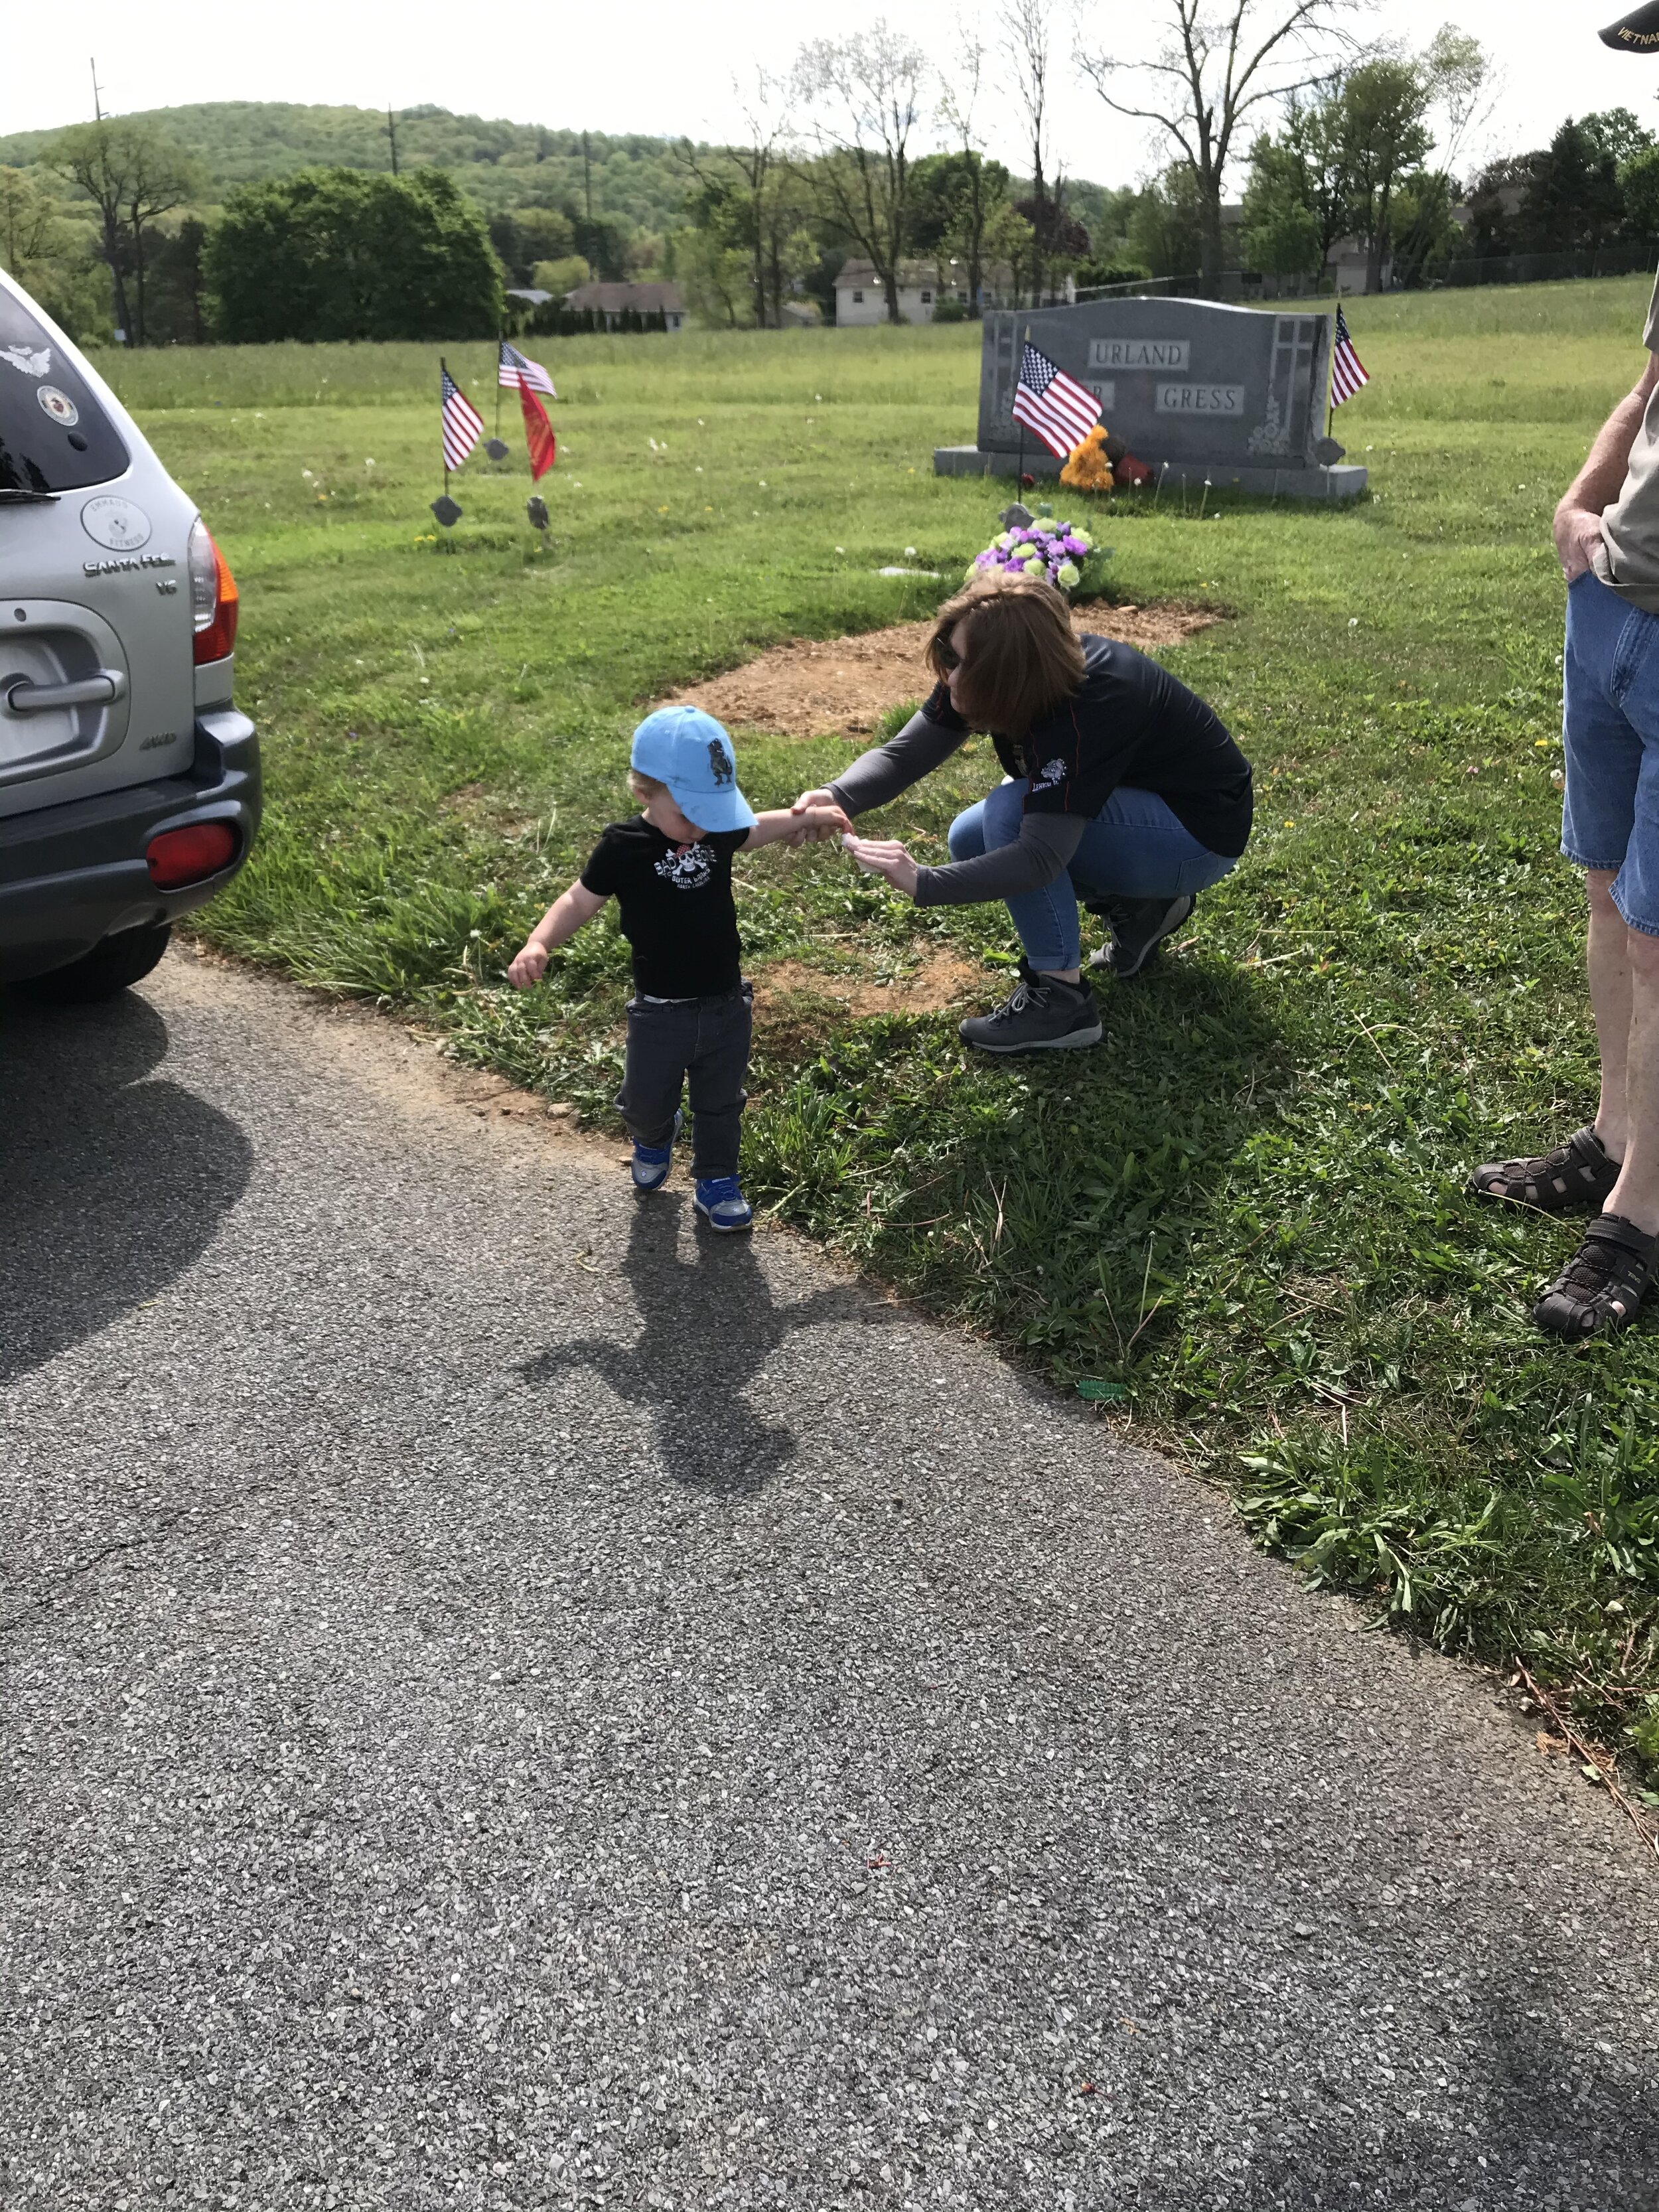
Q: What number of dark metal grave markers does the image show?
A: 5